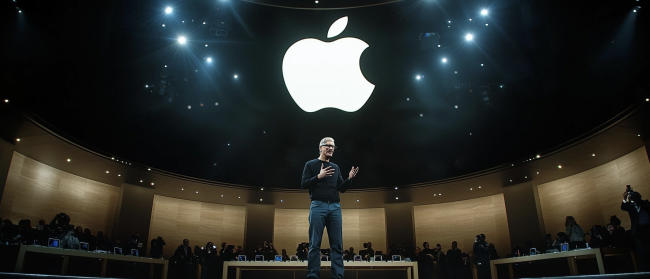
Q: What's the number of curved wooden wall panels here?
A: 5